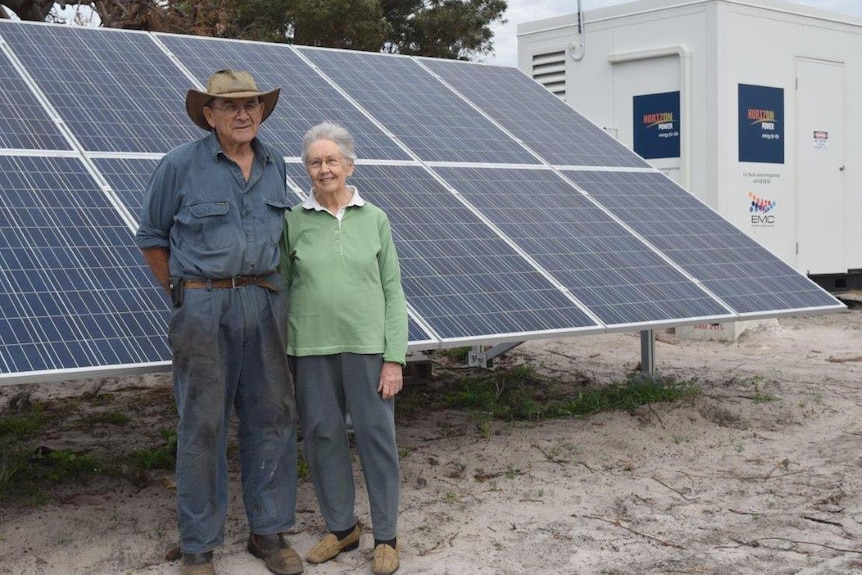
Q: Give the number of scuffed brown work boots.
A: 2